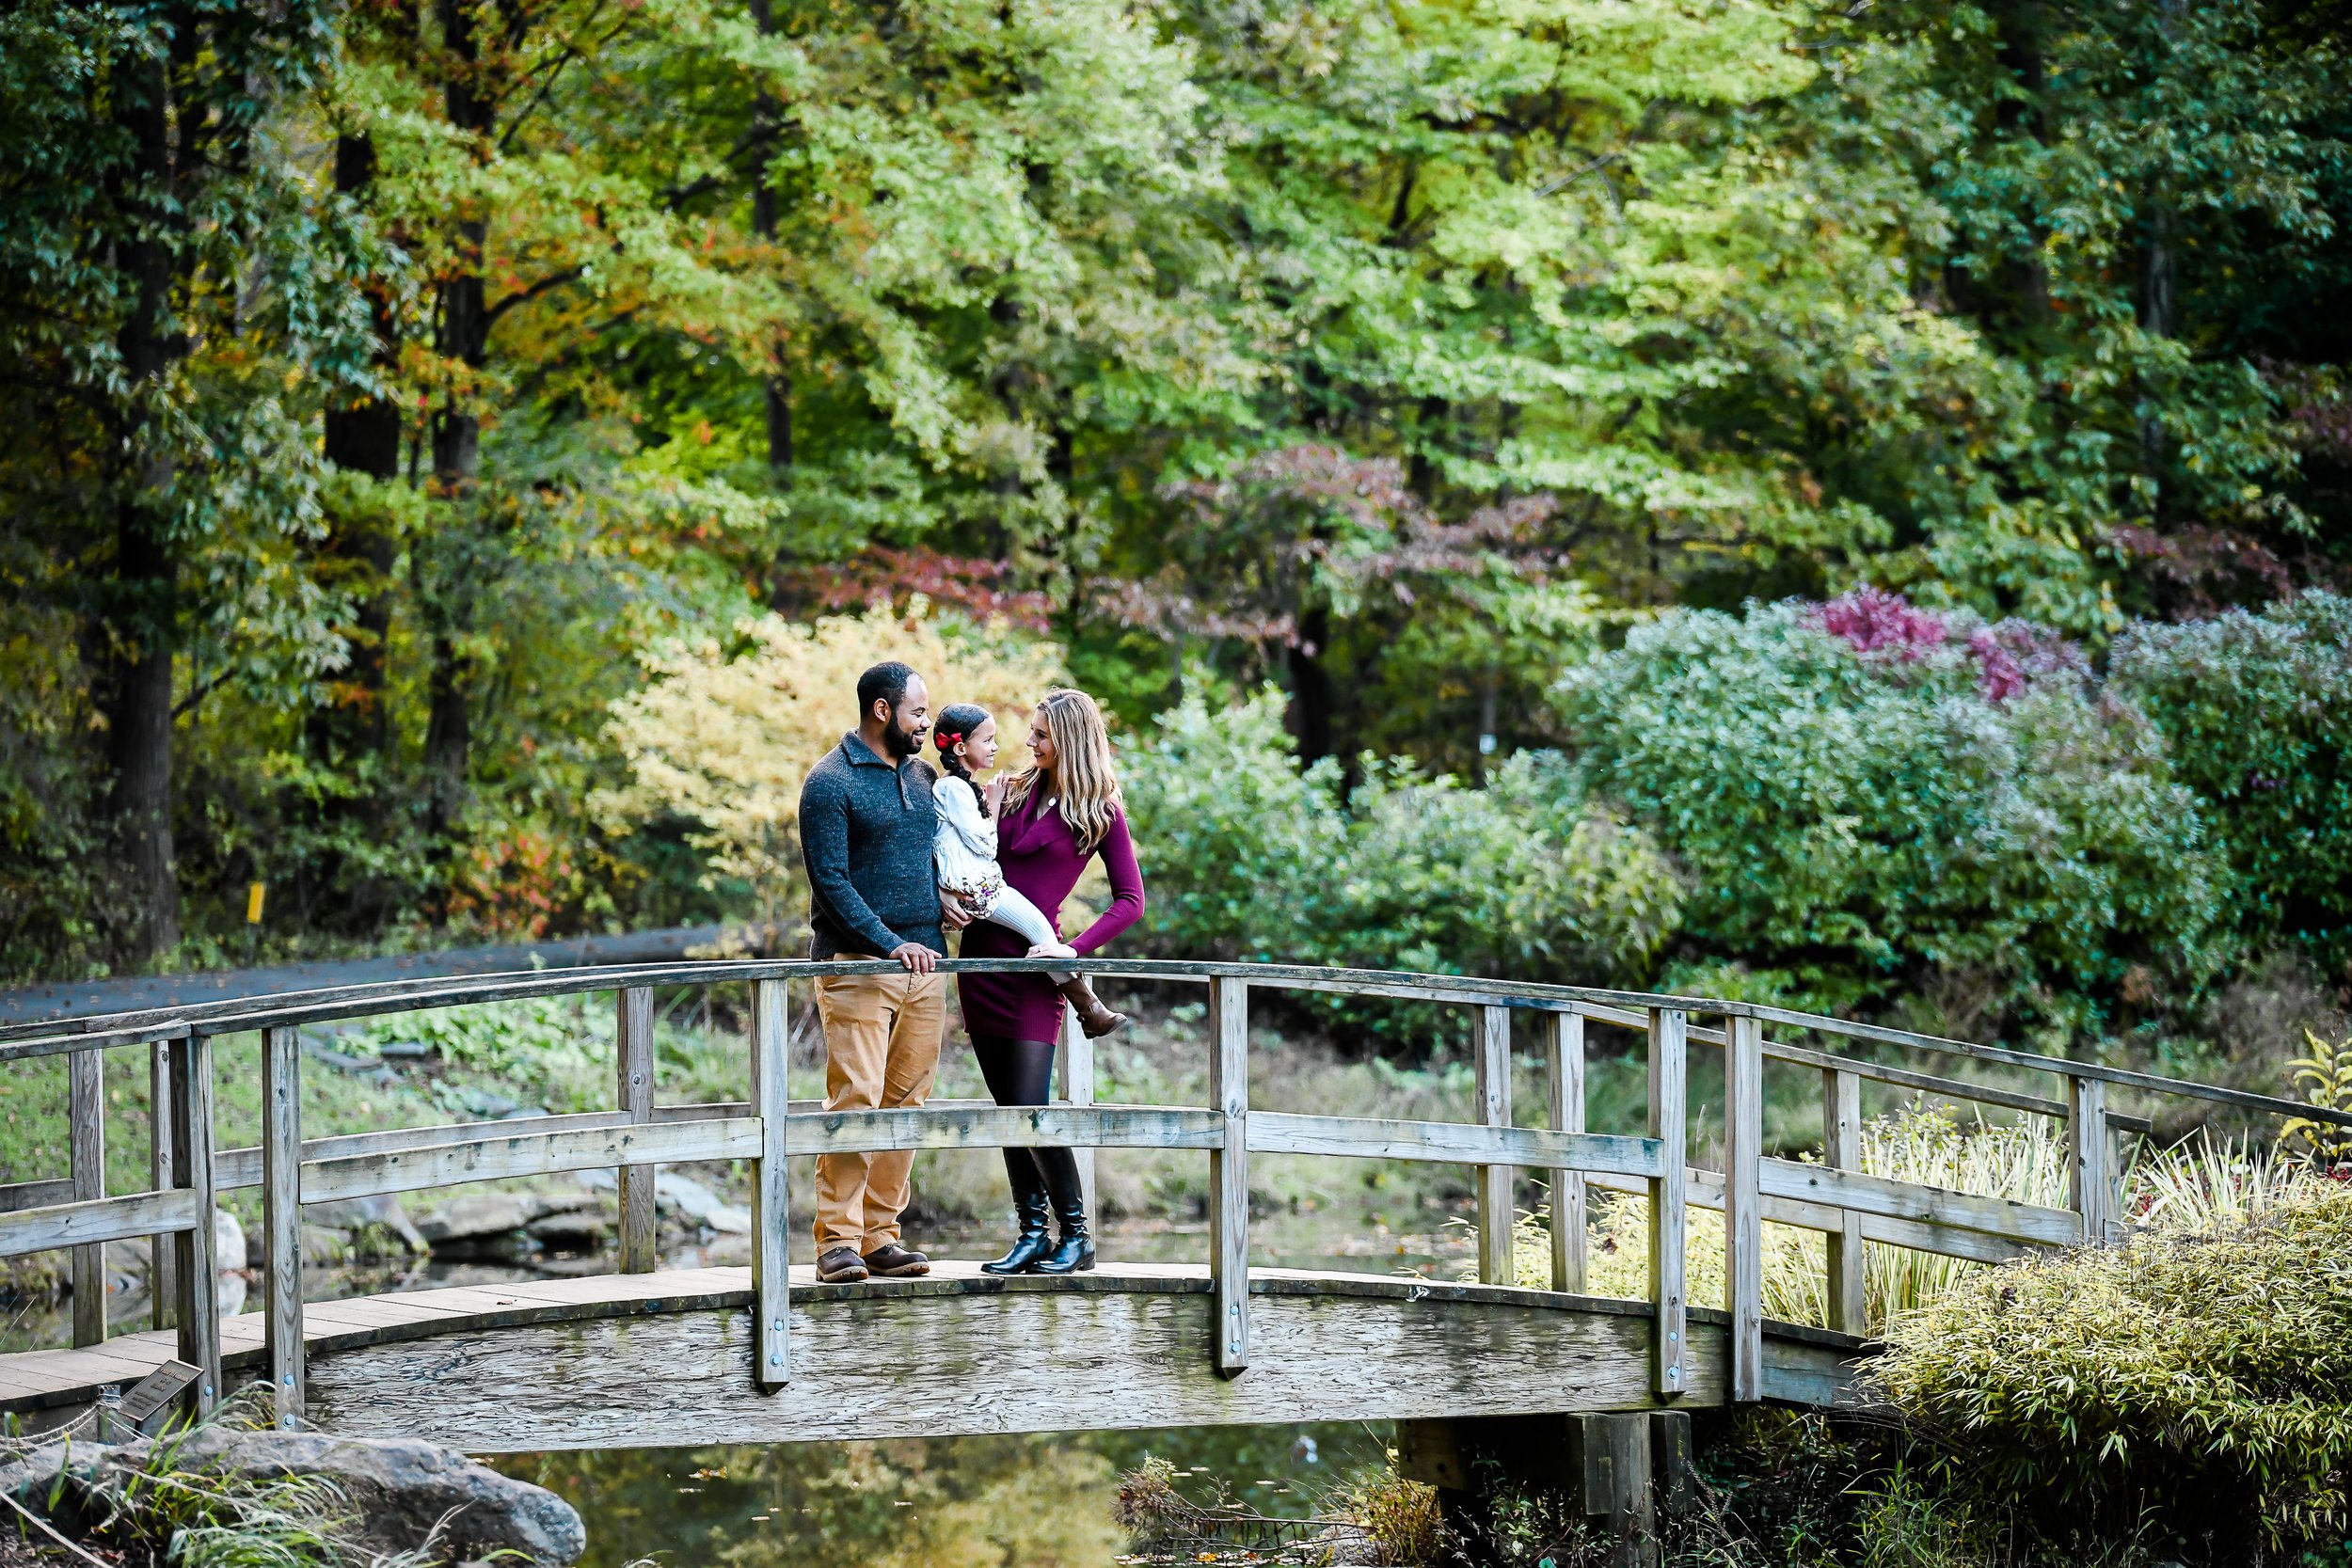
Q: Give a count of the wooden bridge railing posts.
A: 15